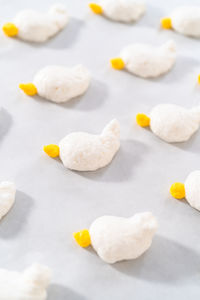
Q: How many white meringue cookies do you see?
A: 11